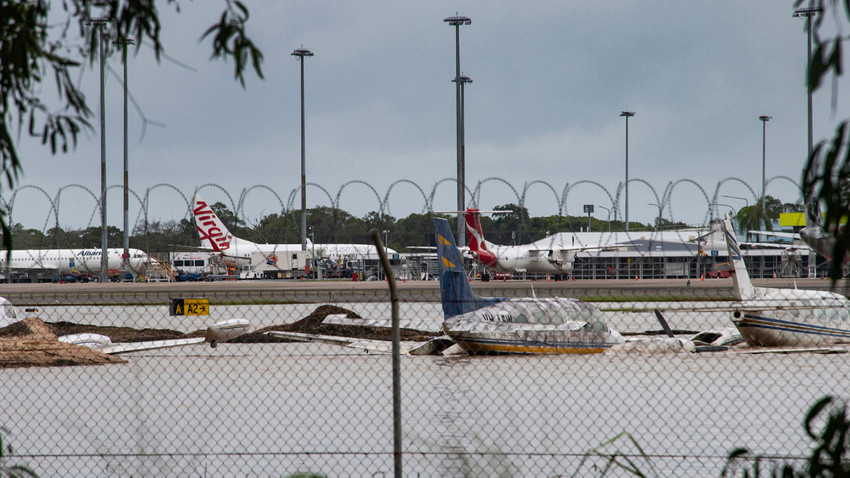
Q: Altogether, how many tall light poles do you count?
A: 8